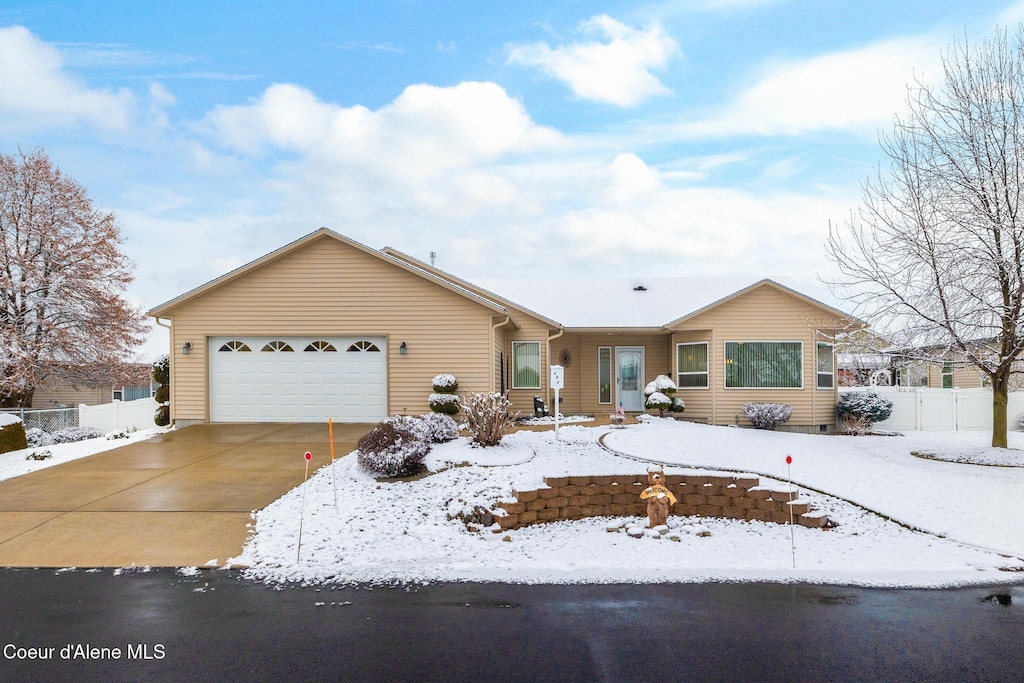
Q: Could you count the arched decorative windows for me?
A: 4